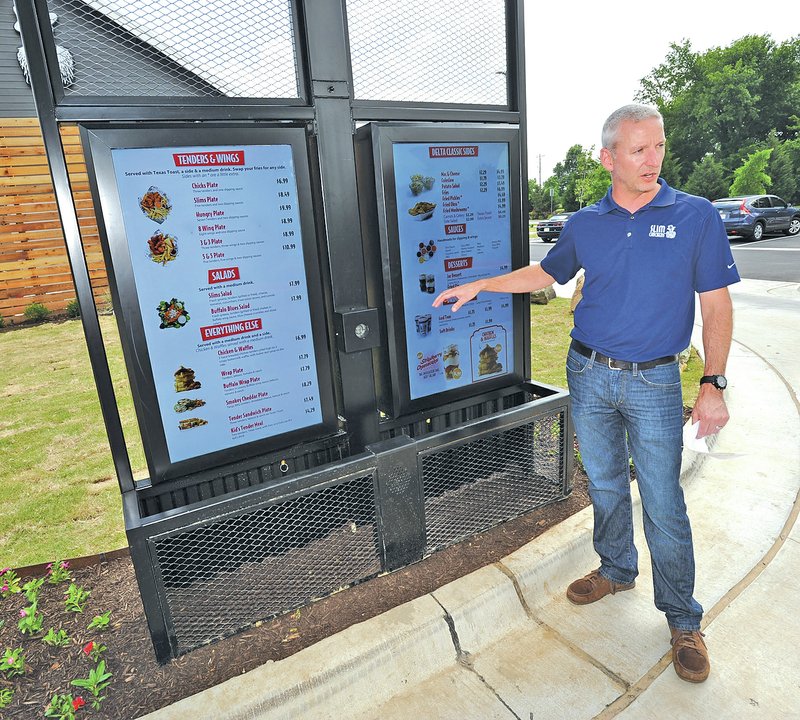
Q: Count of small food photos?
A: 13